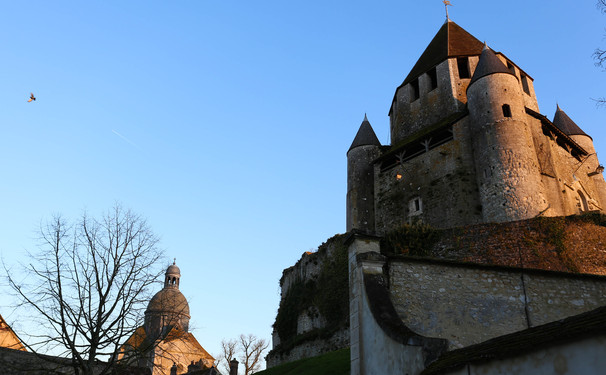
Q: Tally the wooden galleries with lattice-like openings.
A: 2